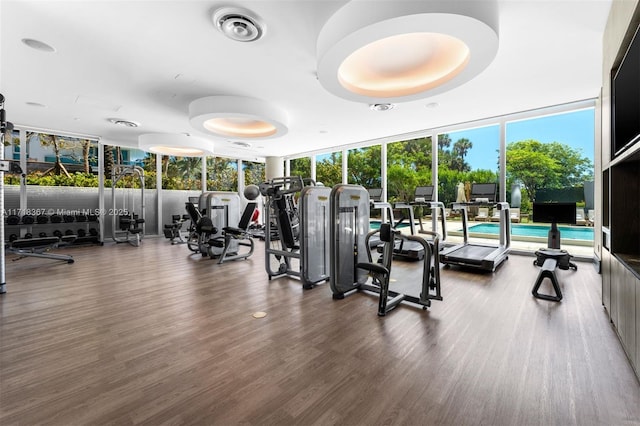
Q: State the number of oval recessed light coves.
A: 3